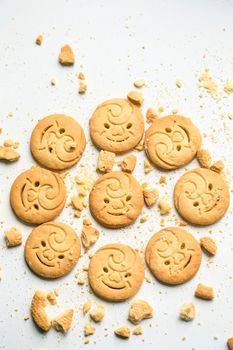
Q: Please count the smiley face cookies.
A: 9